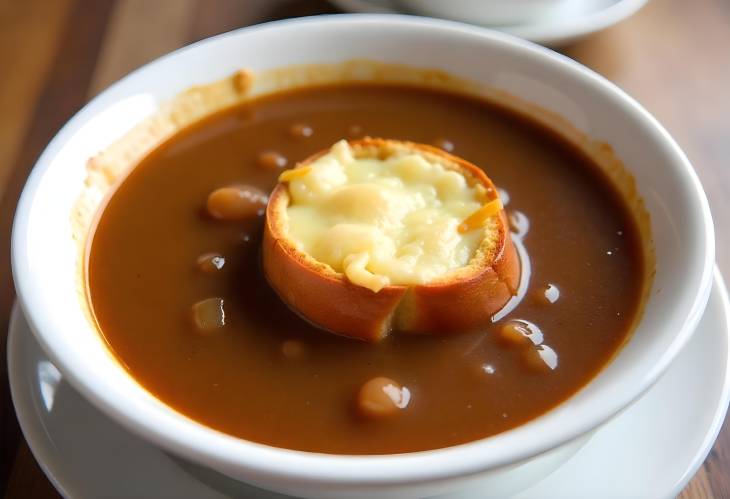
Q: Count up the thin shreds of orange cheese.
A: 2